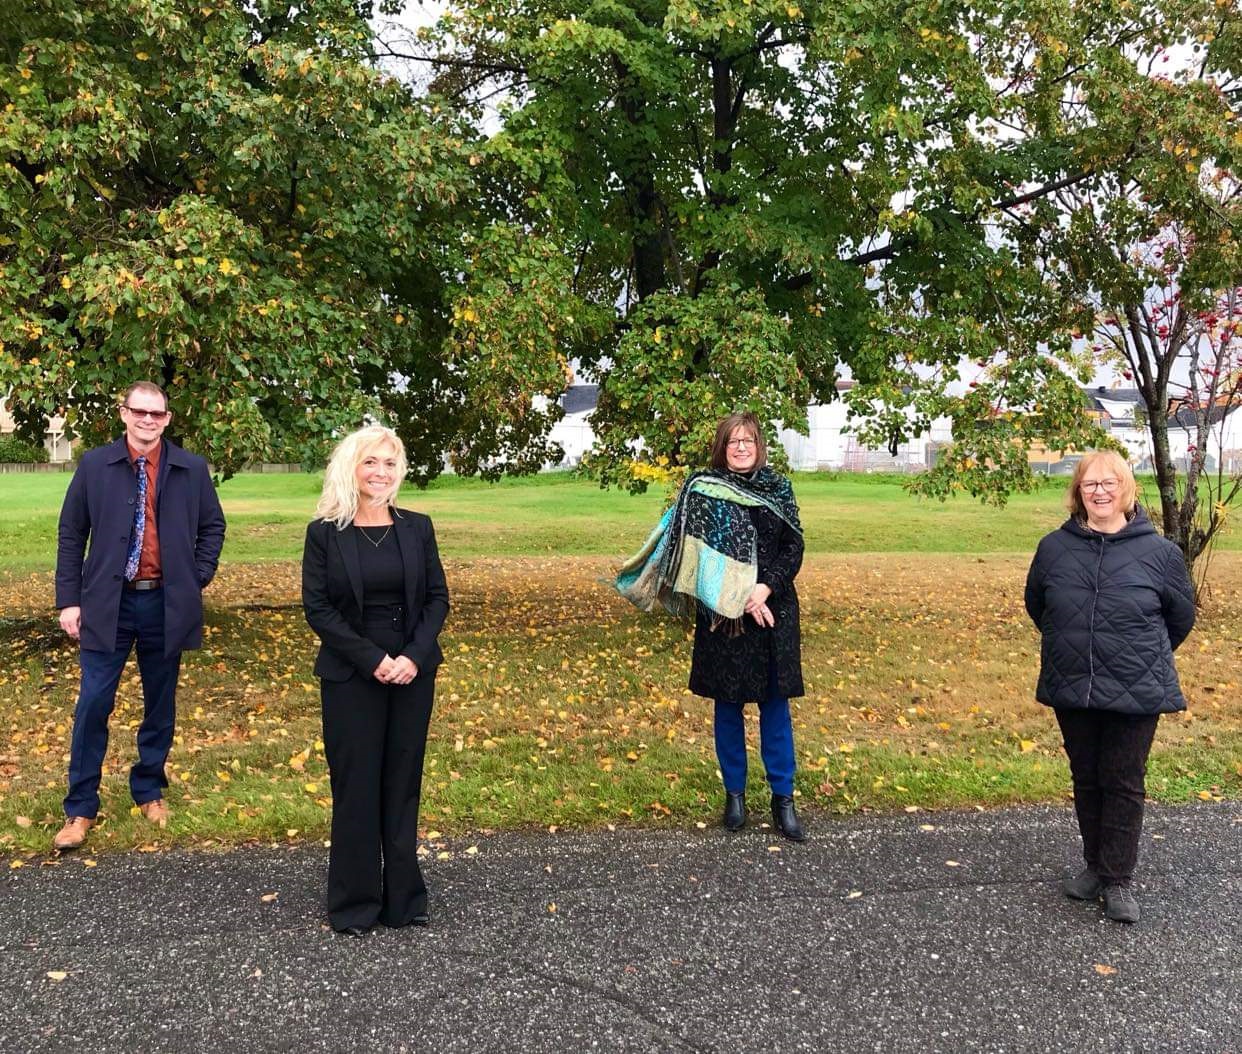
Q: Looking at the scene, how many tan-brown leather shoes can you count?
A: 2